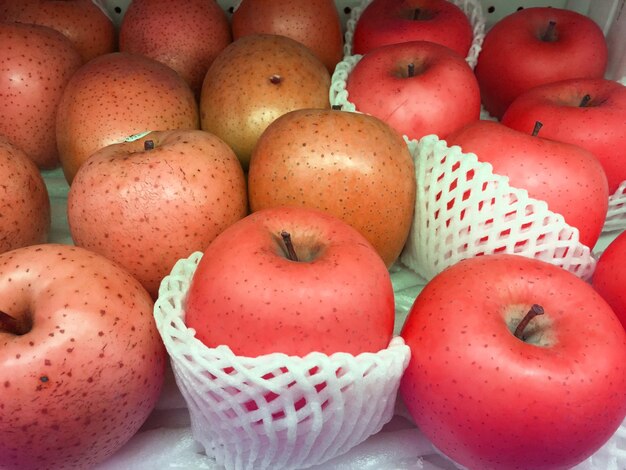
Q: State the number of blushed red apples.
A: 8